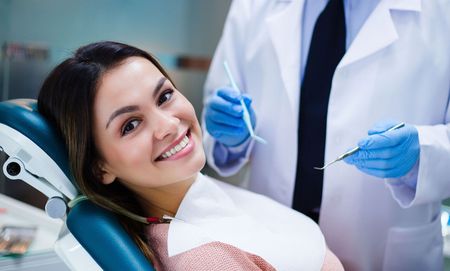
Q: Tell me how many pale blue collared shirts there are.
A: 1